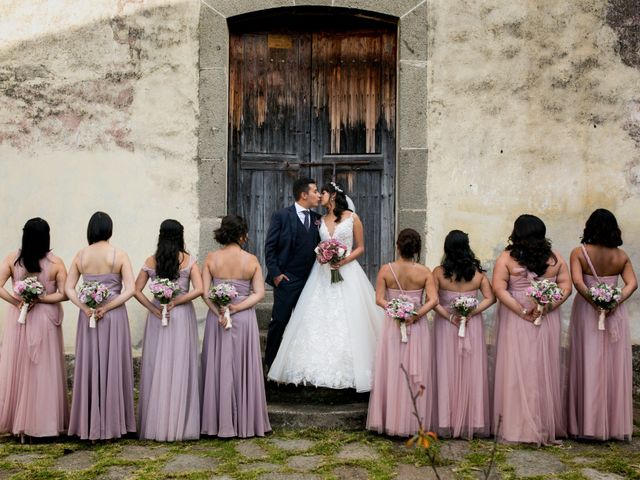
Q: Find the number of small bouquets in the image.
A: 8